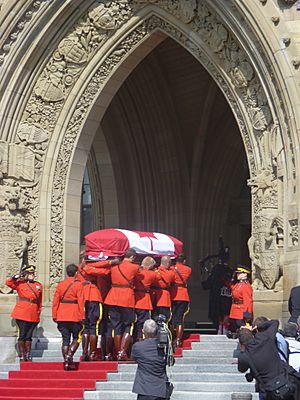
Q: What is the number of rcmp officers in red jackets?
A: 8